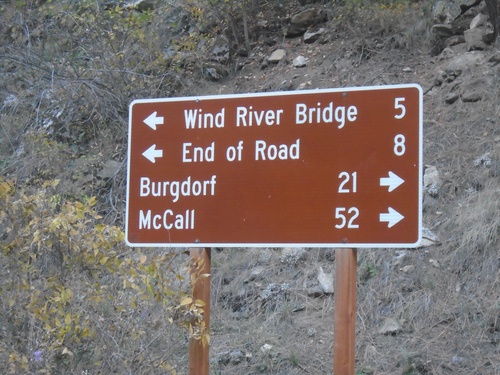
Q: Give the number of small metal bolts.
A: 4